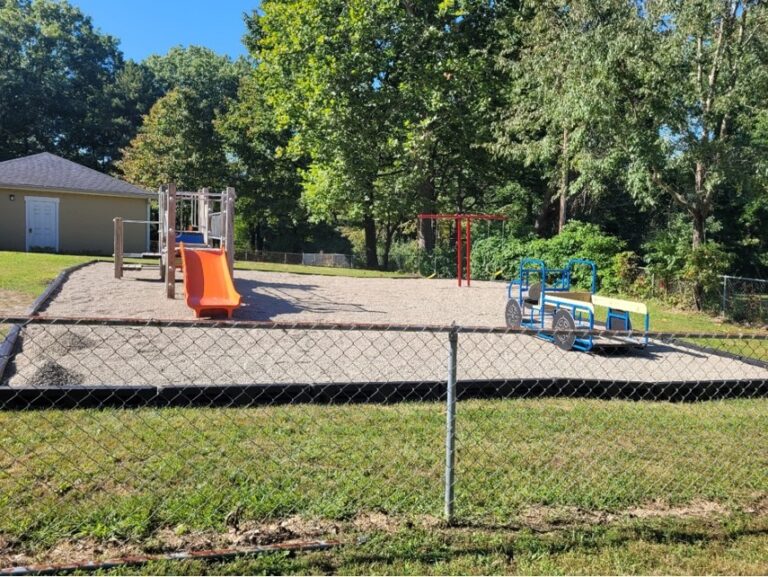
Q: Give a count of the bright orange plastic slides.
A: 1